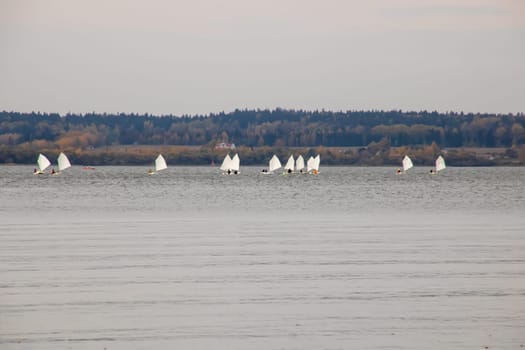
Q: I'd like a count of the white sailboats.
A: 12